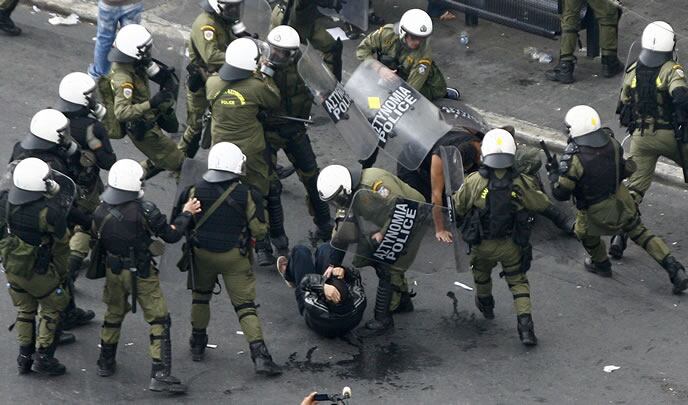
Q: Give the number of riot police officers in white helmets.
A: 14